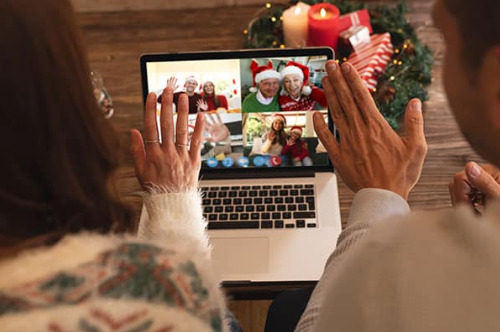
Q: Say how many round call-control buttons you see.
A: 5